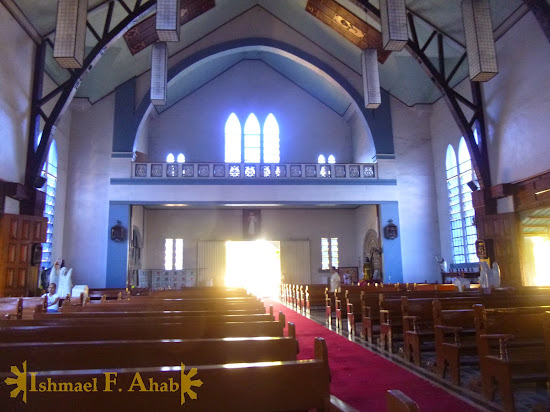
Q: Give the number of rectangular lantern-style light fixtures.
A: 6